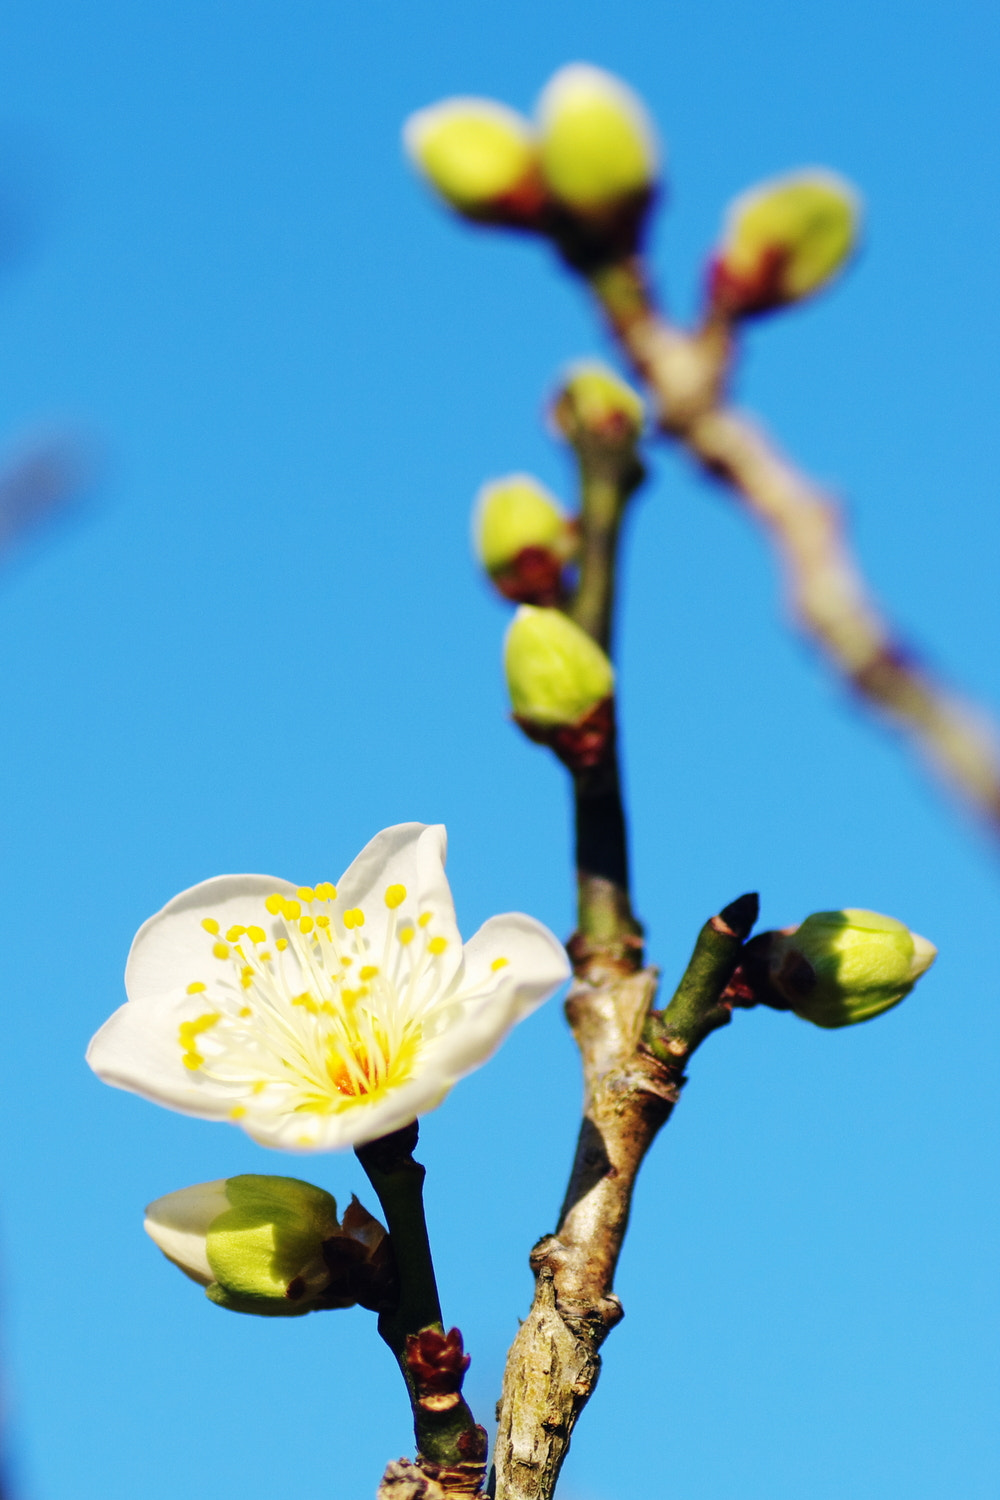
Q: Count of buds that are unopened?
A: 8